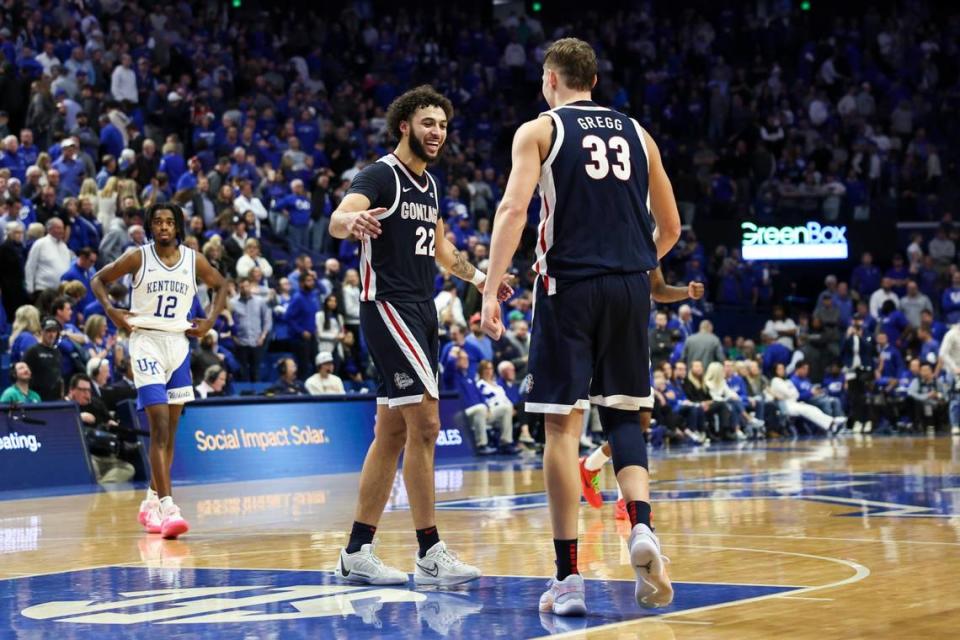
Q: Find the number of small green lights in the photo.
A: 3